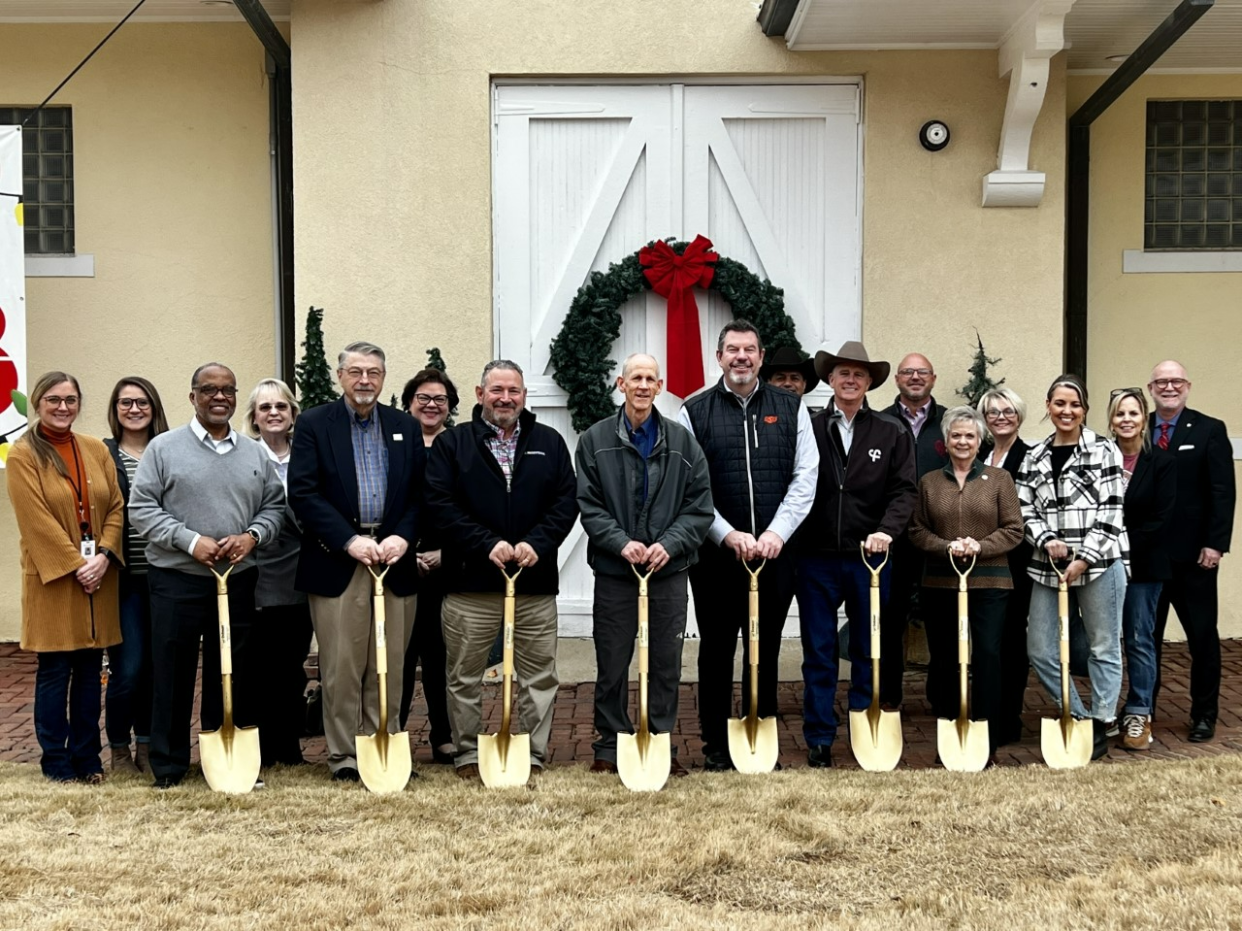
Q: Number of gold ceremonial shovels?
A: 8